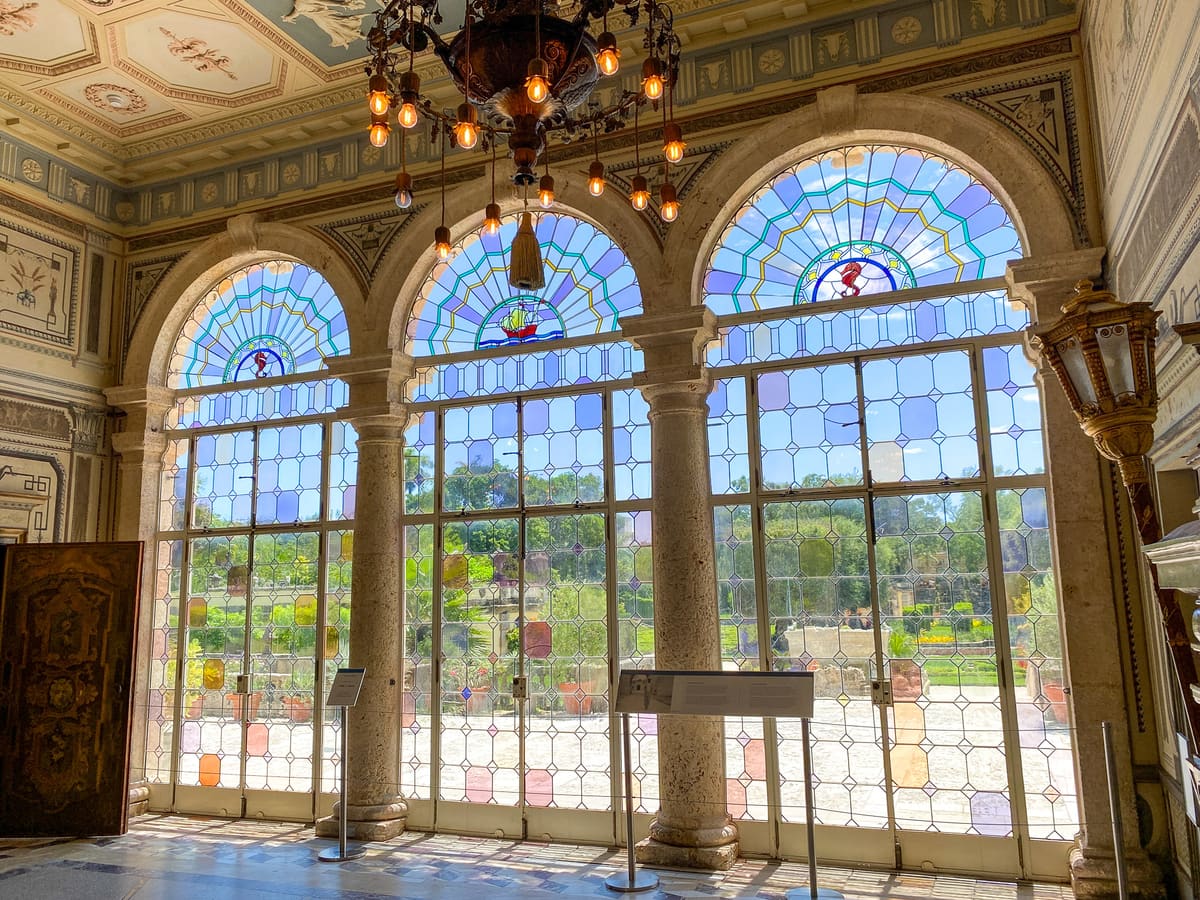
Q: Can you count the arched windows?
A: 3